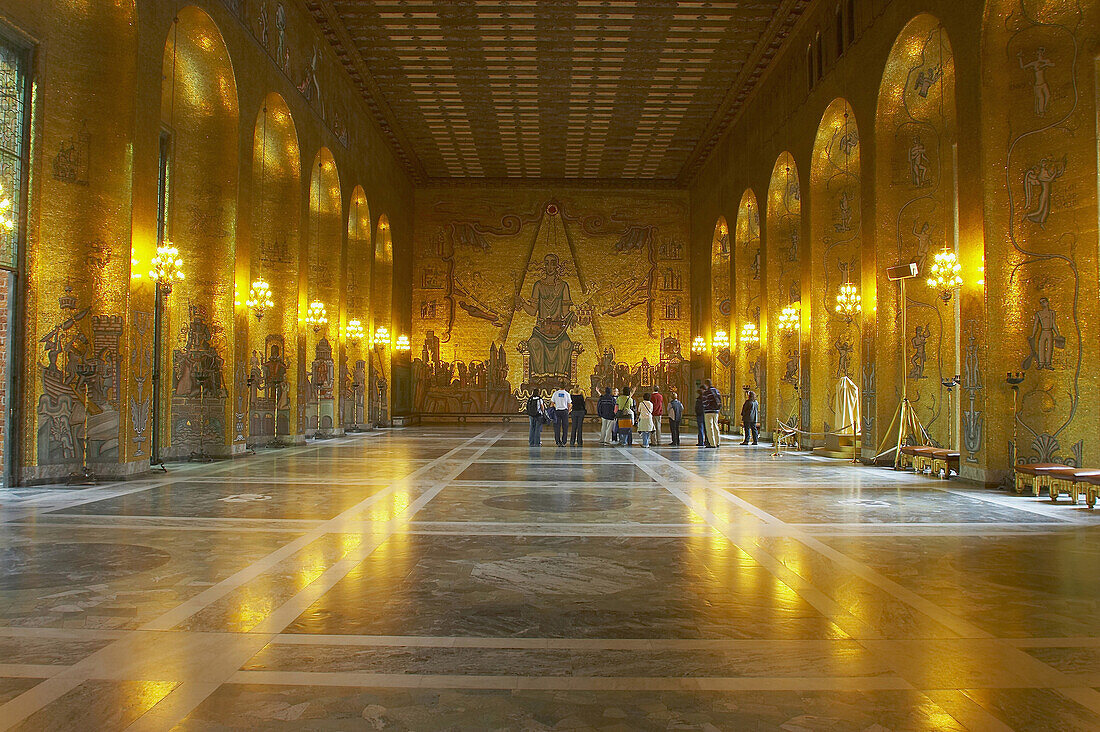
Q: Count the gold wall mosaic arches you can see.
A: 12